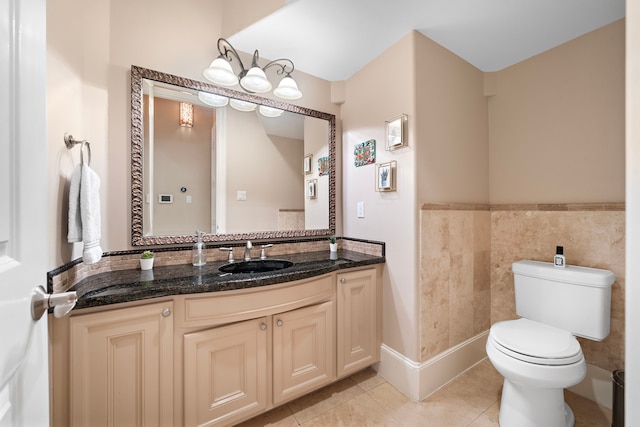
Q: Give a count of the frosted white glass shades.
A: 3